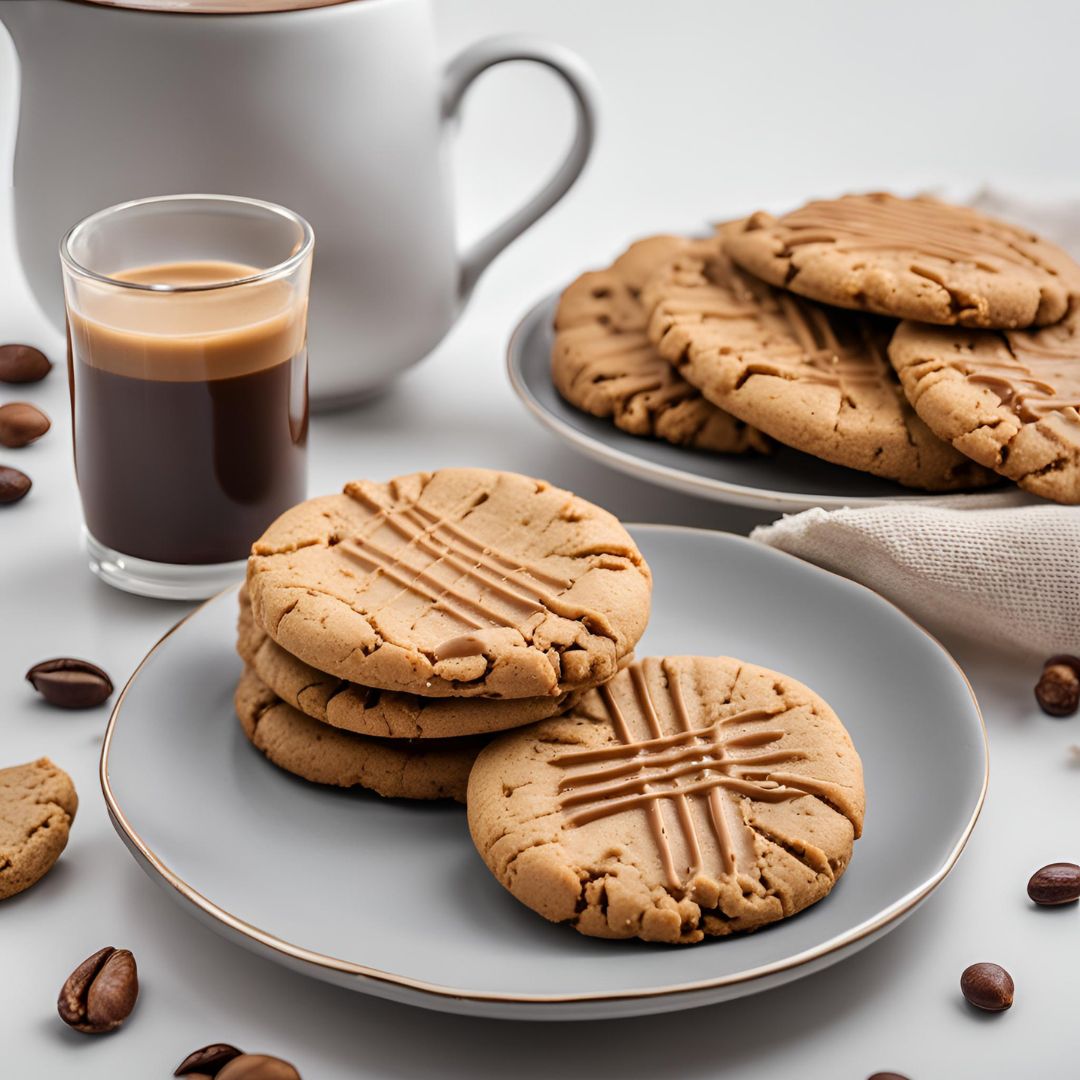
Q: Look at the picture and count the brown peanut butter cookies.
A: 9